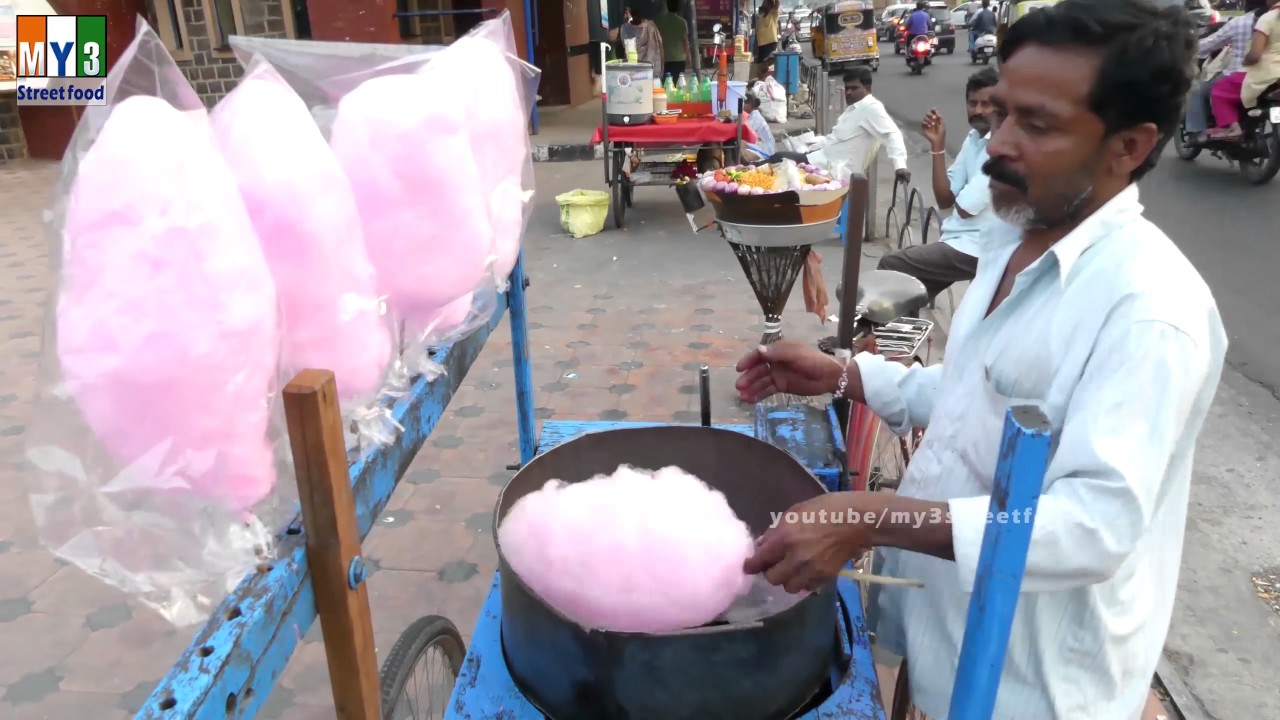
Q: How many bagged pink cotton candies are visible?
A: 4